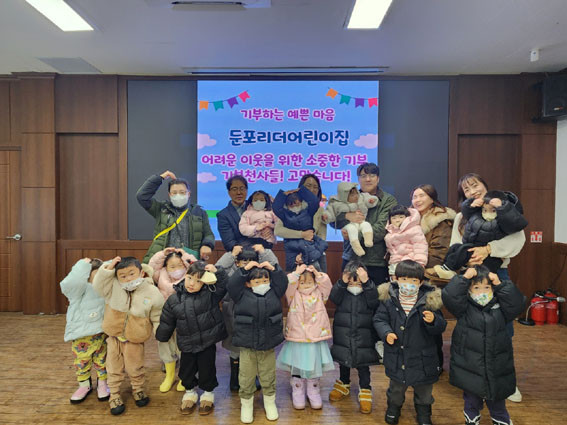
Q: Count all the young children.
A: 15